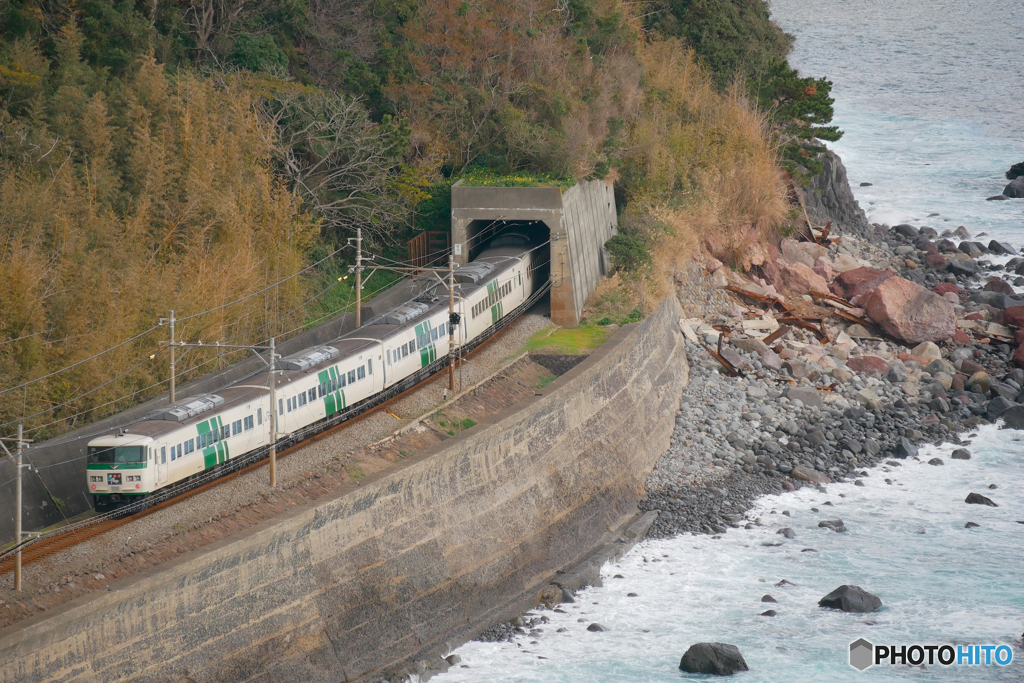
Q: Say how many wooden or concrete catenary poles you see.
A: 5